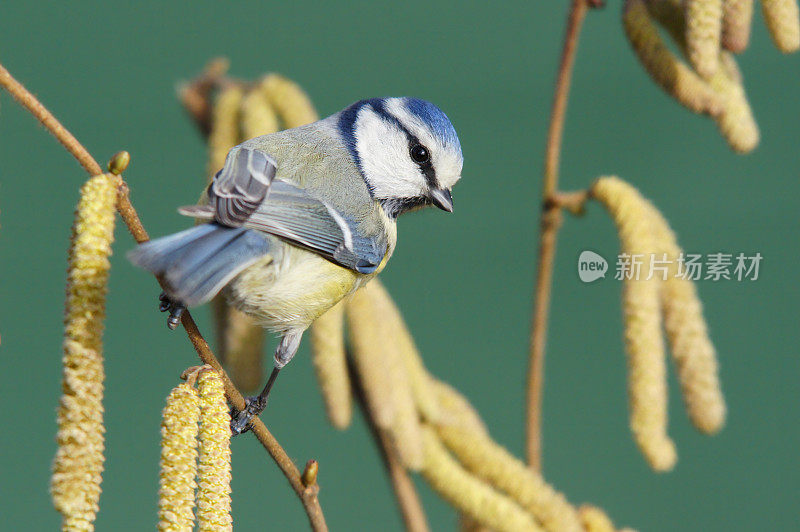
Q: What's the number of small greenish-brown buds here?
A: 2